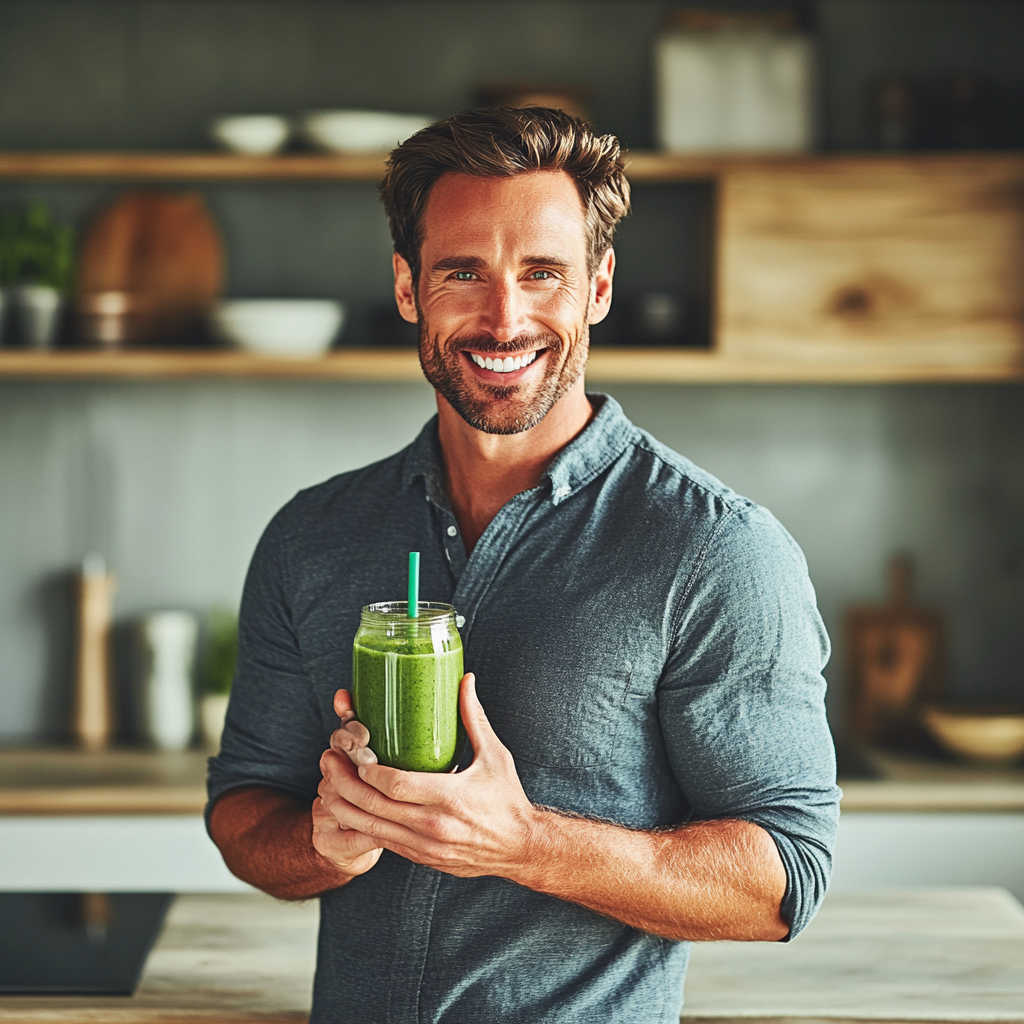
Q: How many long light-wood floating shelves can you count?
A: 2